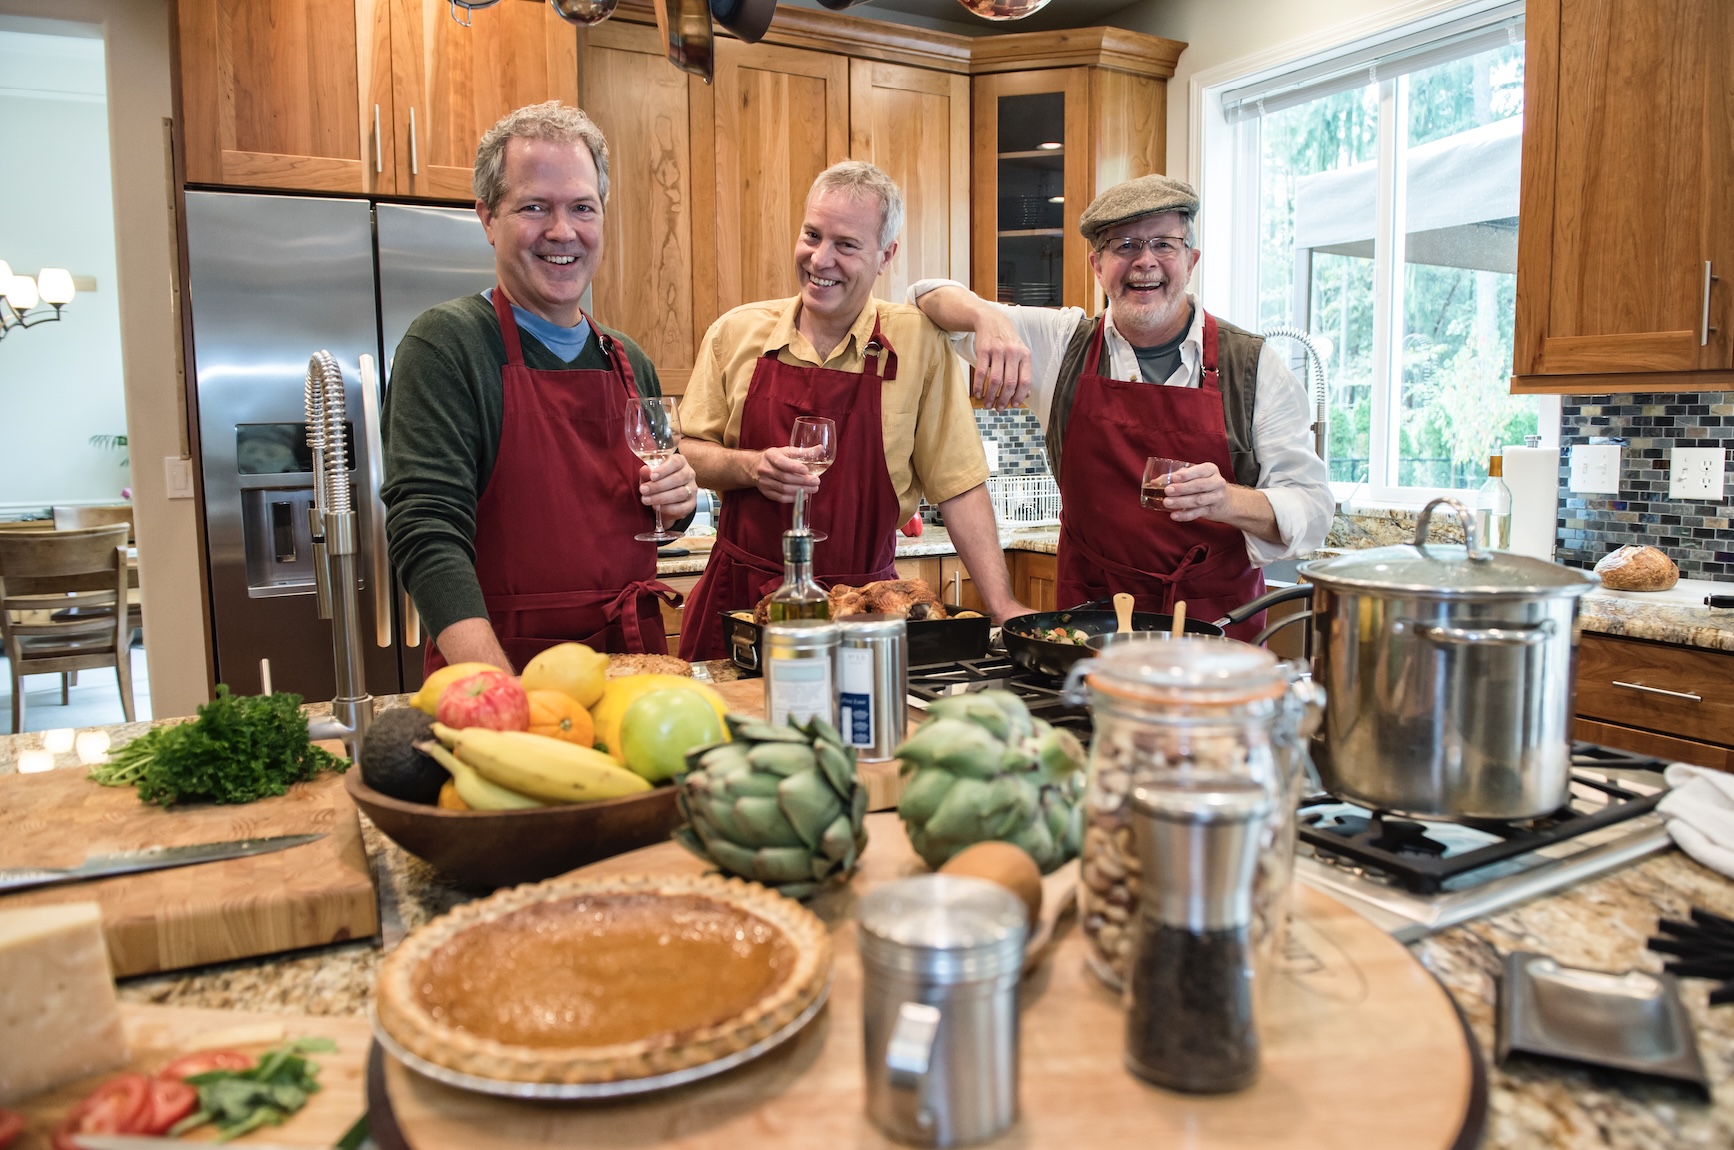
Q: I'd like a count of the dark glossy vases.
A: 0